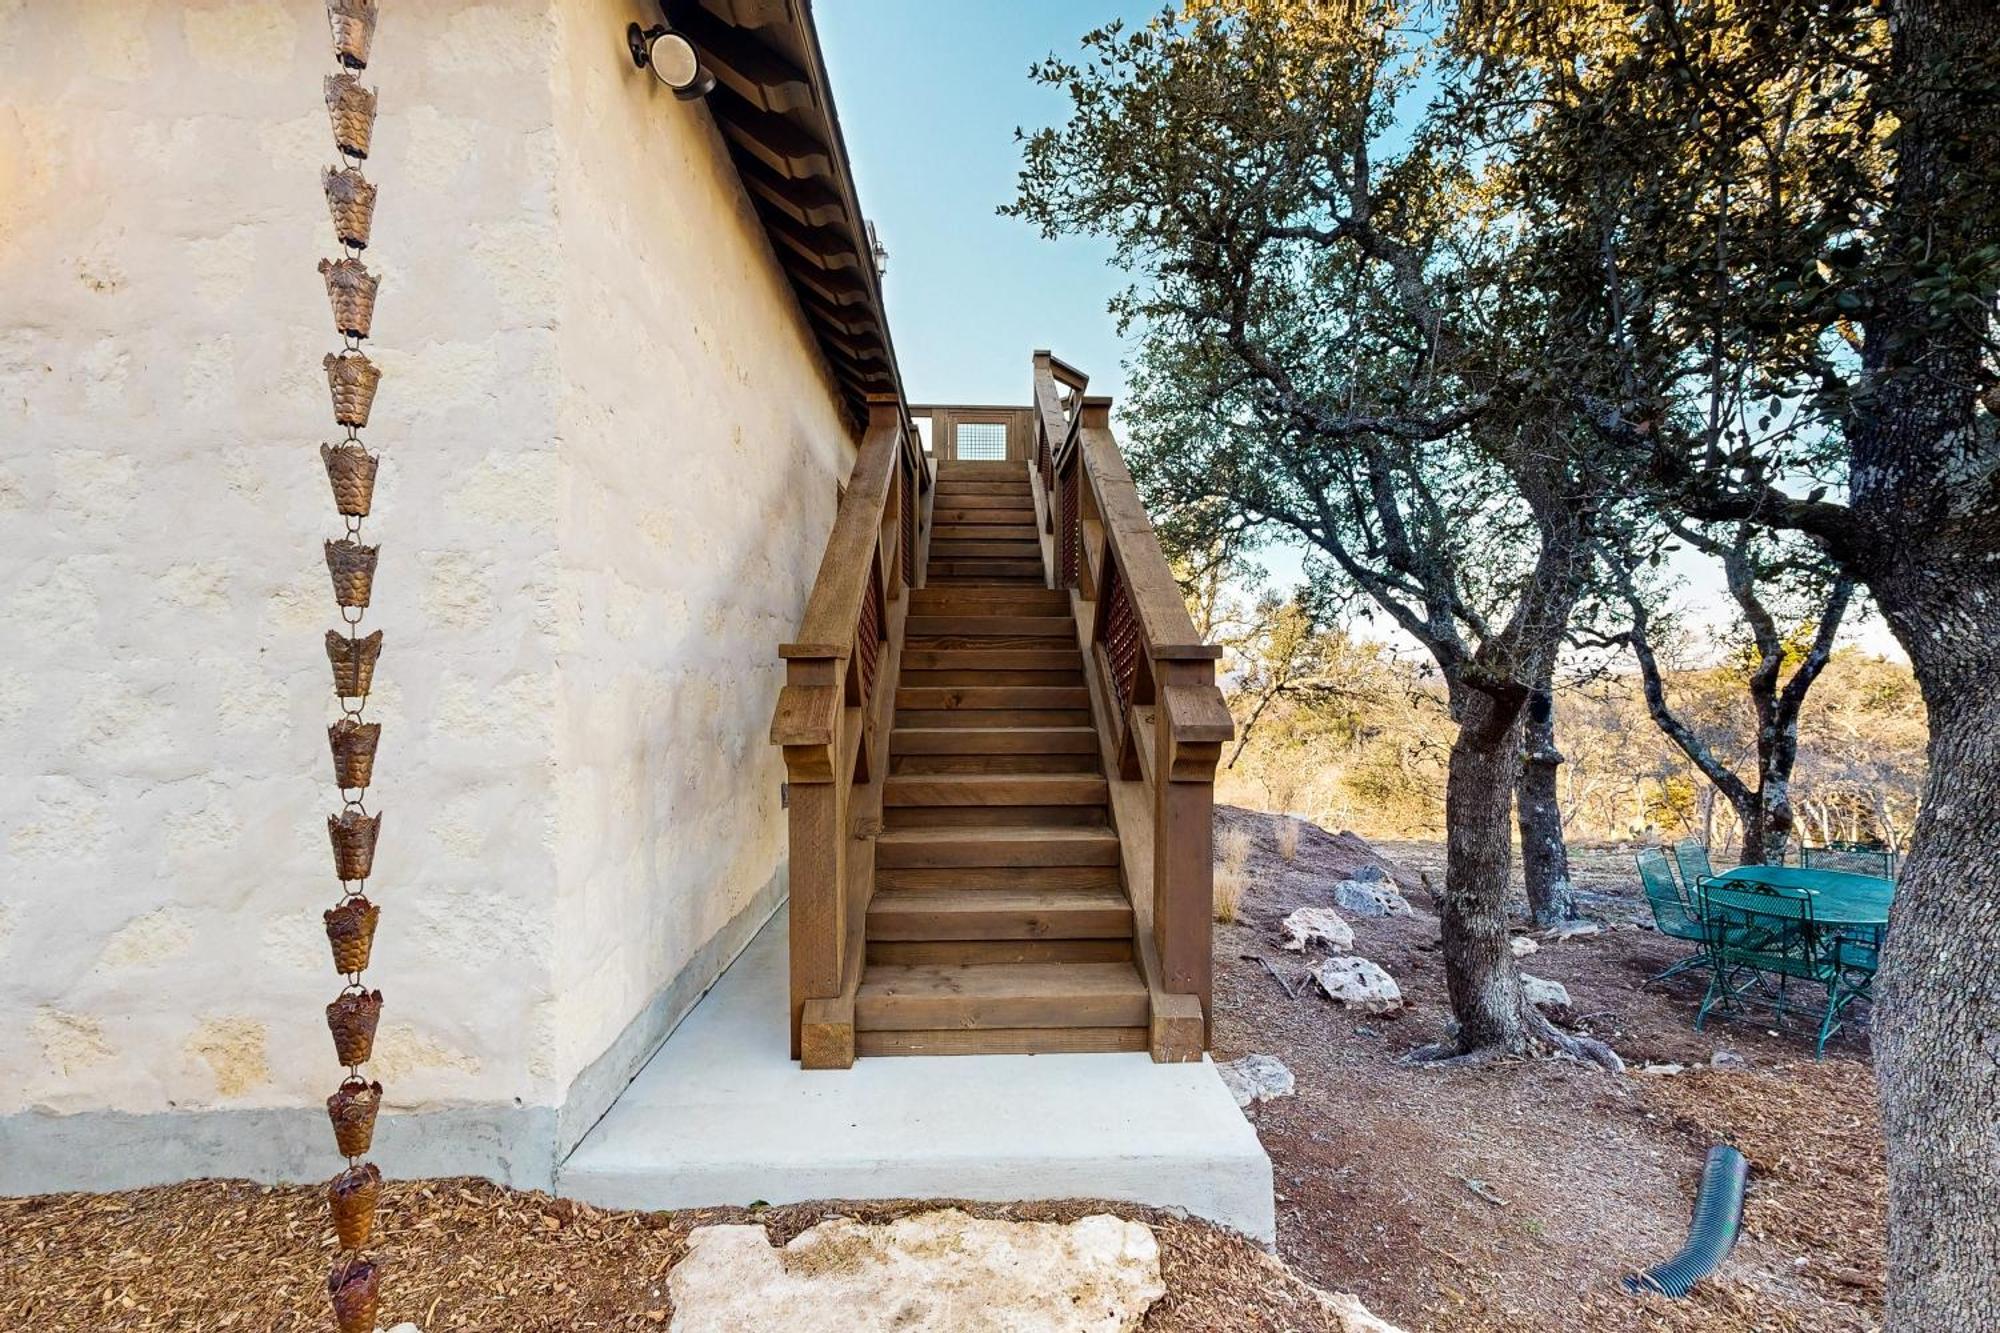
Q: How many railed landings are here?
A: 2